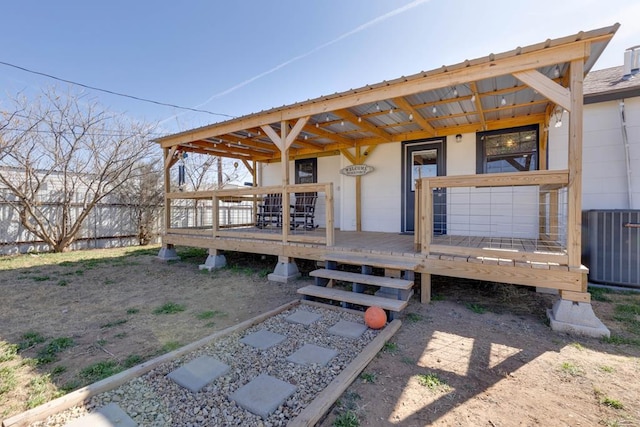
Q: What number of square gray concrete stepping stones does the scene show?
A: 7